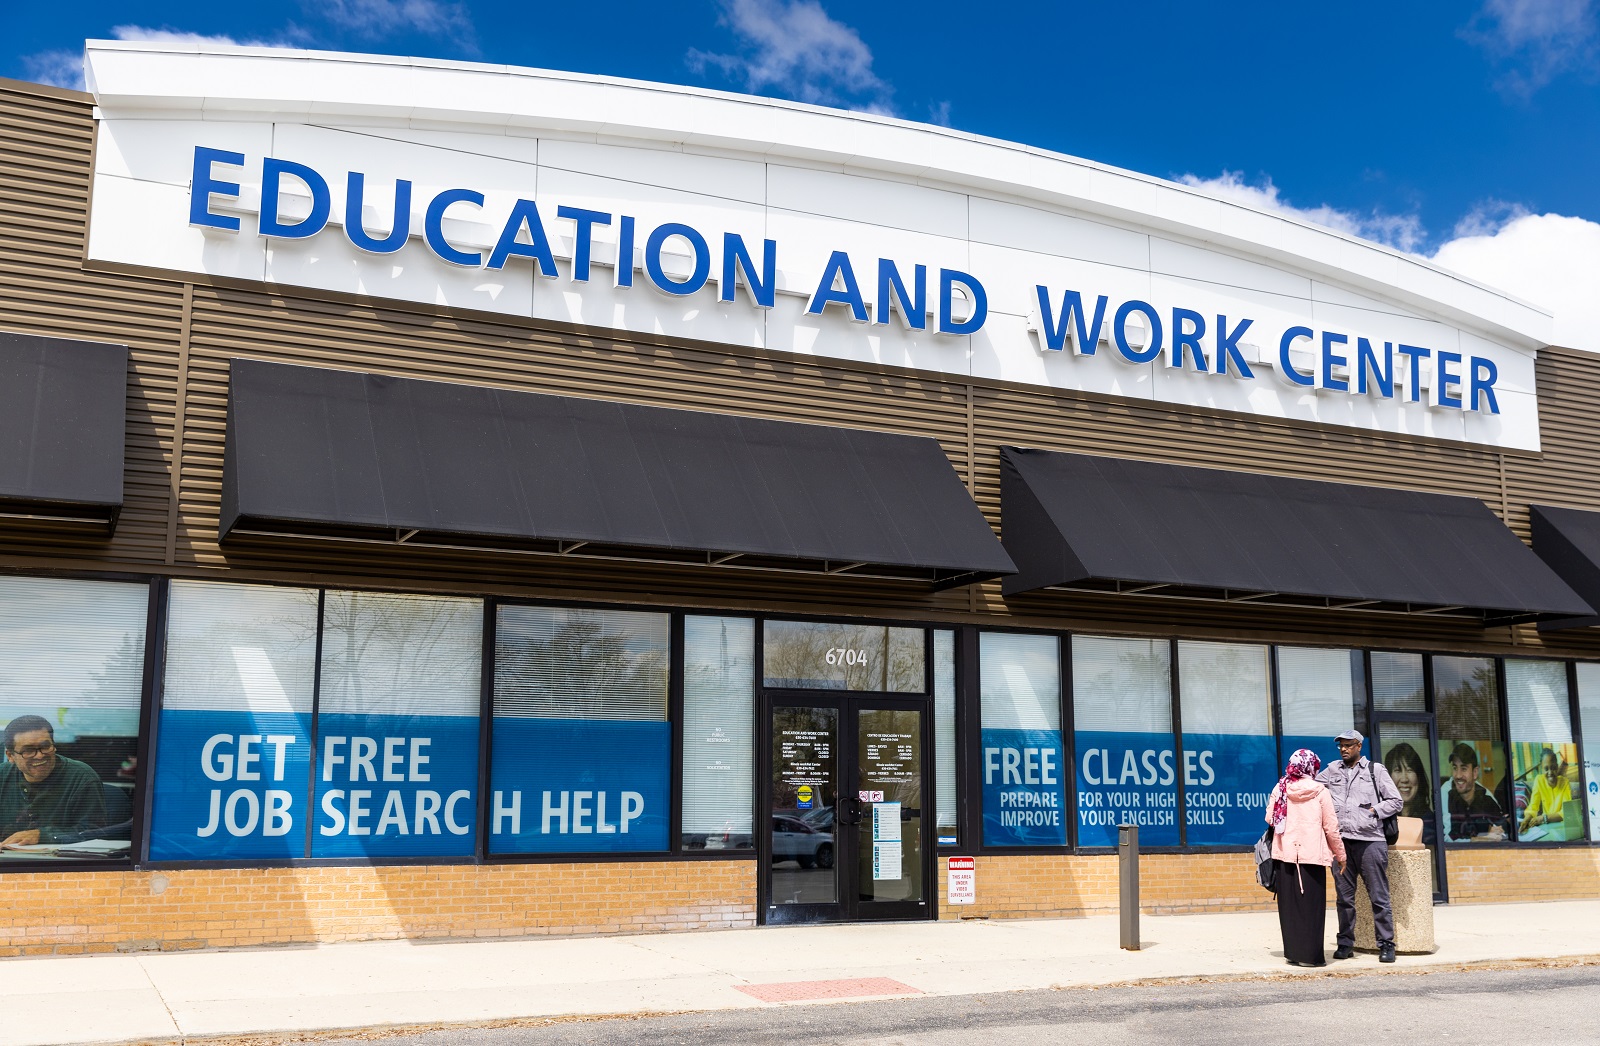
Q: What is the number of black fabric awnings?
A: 4